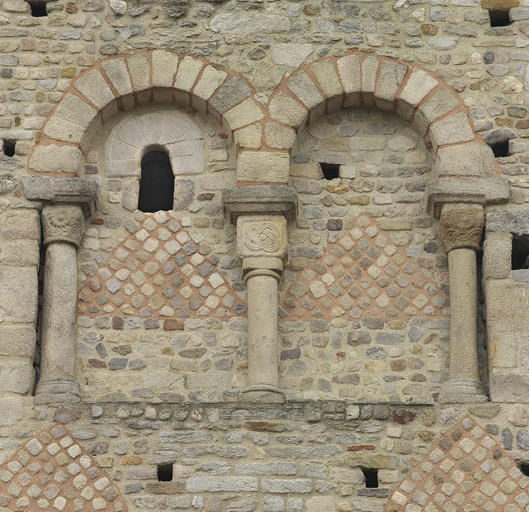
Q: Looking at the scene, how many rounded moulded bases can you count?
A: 3